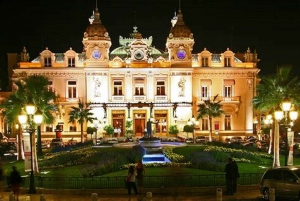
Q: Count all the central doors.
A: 3